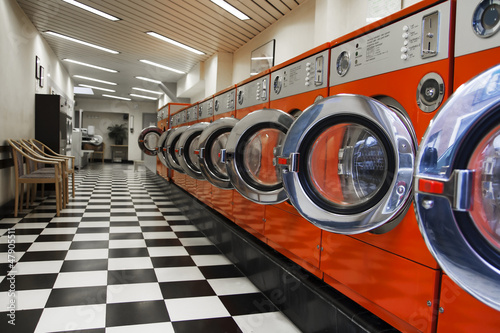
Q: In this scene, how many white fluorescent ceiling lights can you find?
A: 12